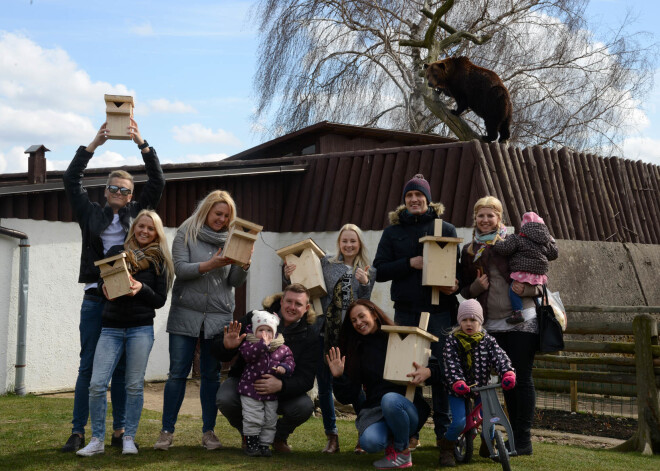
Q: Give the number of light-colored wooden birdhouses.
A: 6